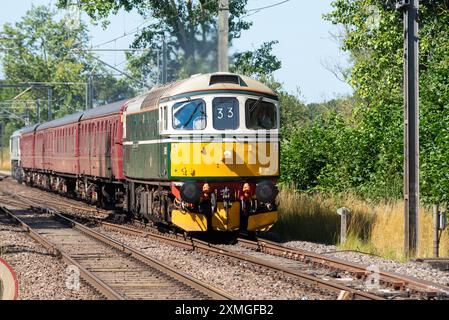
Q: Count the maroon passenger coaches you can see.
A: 3